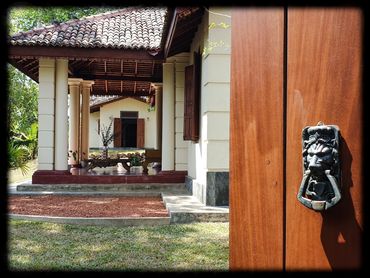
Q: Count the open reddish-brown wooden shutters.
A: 3